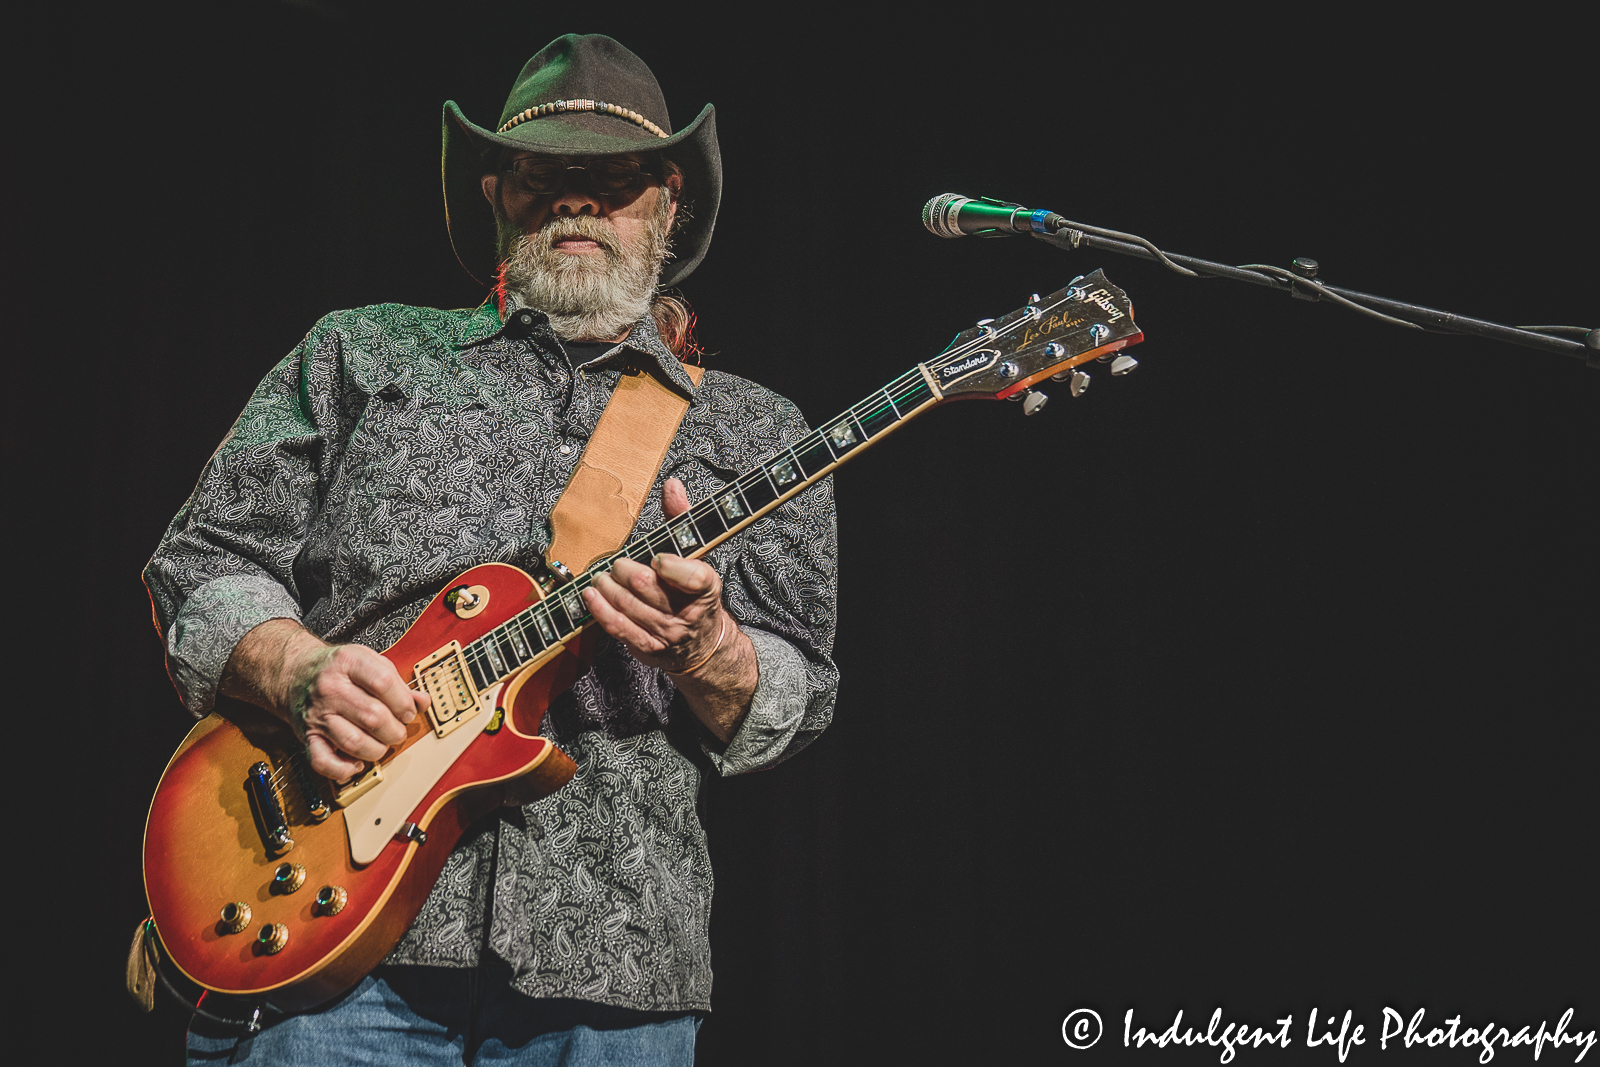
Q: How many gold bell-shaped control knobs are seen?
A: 4